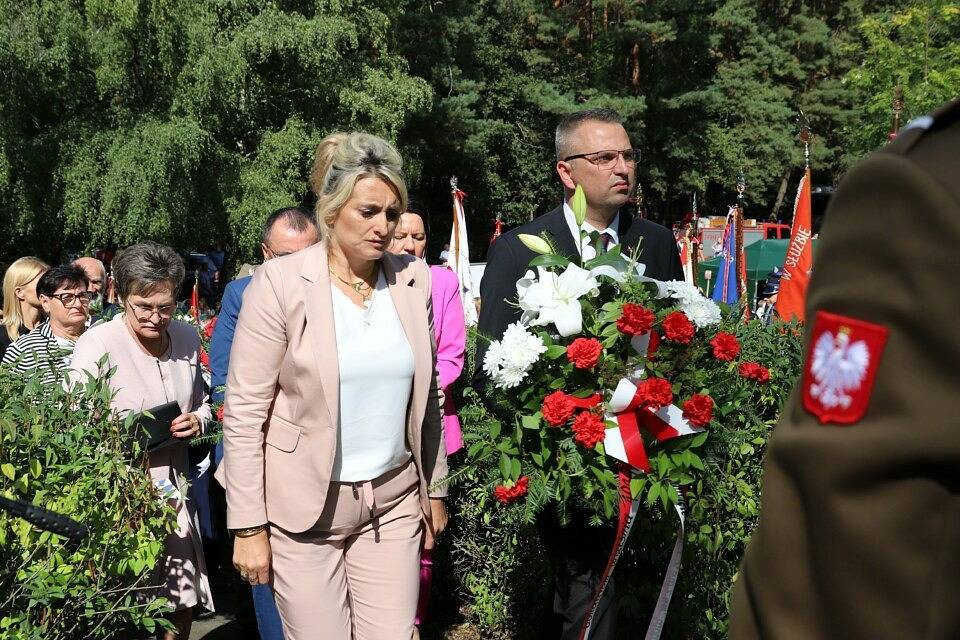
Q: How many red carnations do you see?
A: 10